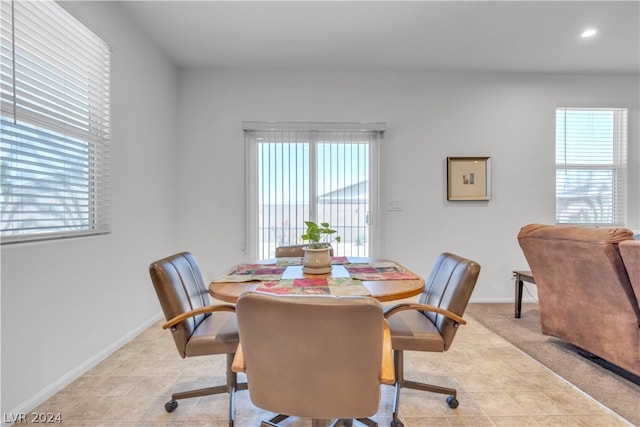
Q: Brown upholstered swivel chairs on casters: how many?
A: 4